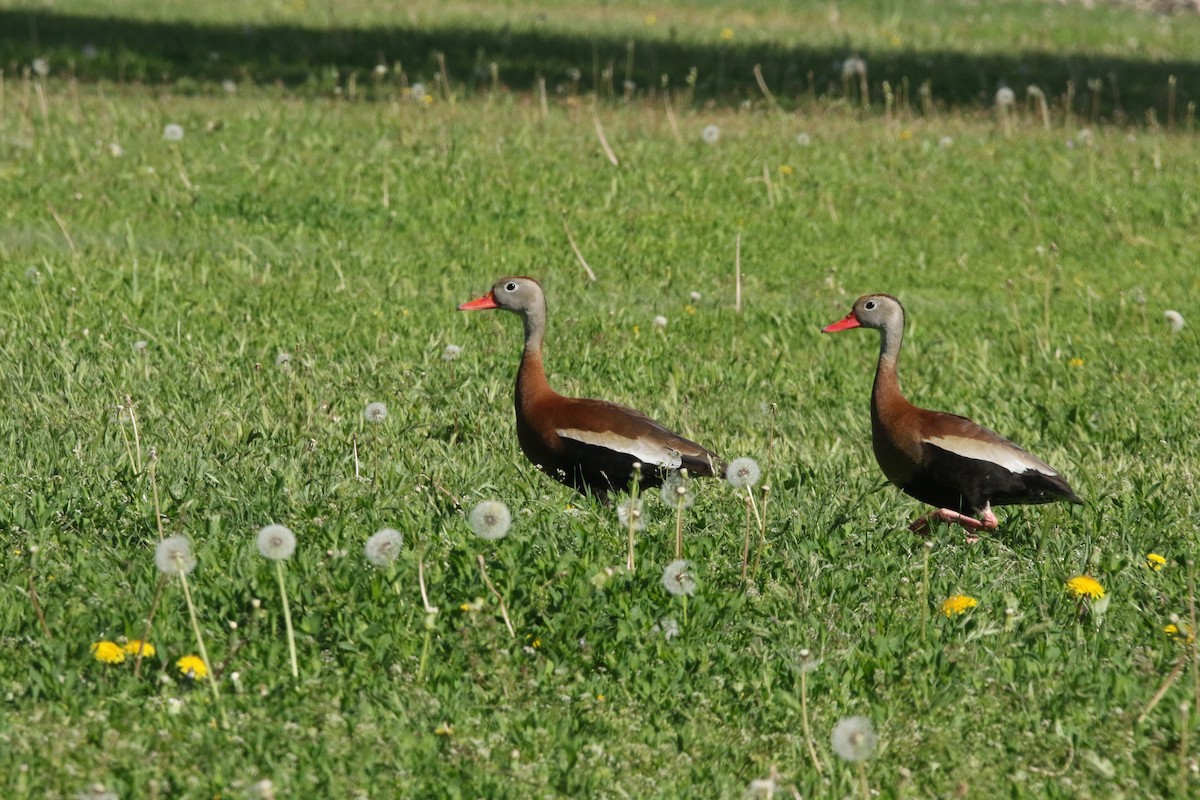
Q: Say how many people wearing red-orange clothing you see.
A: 0